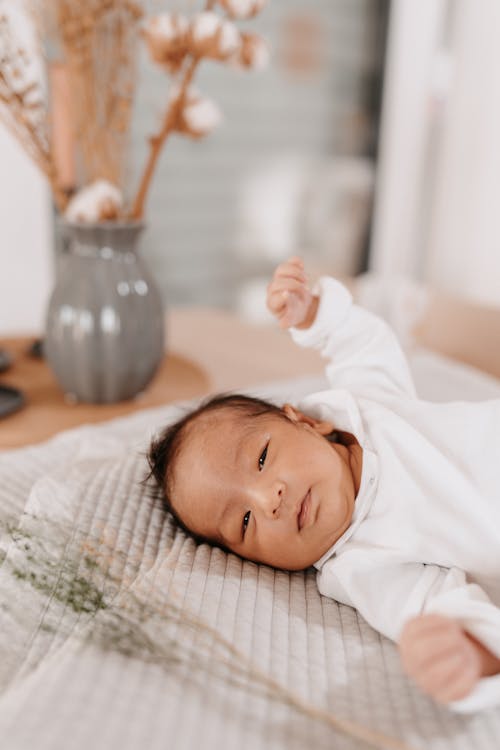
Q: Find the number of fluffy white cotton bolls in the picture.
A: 6